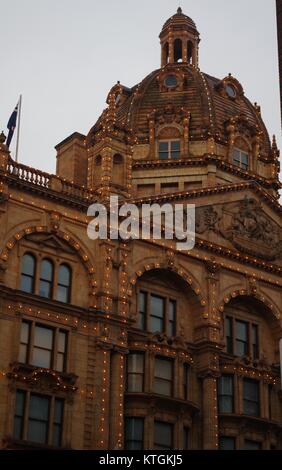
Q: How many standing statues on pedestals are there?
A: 0